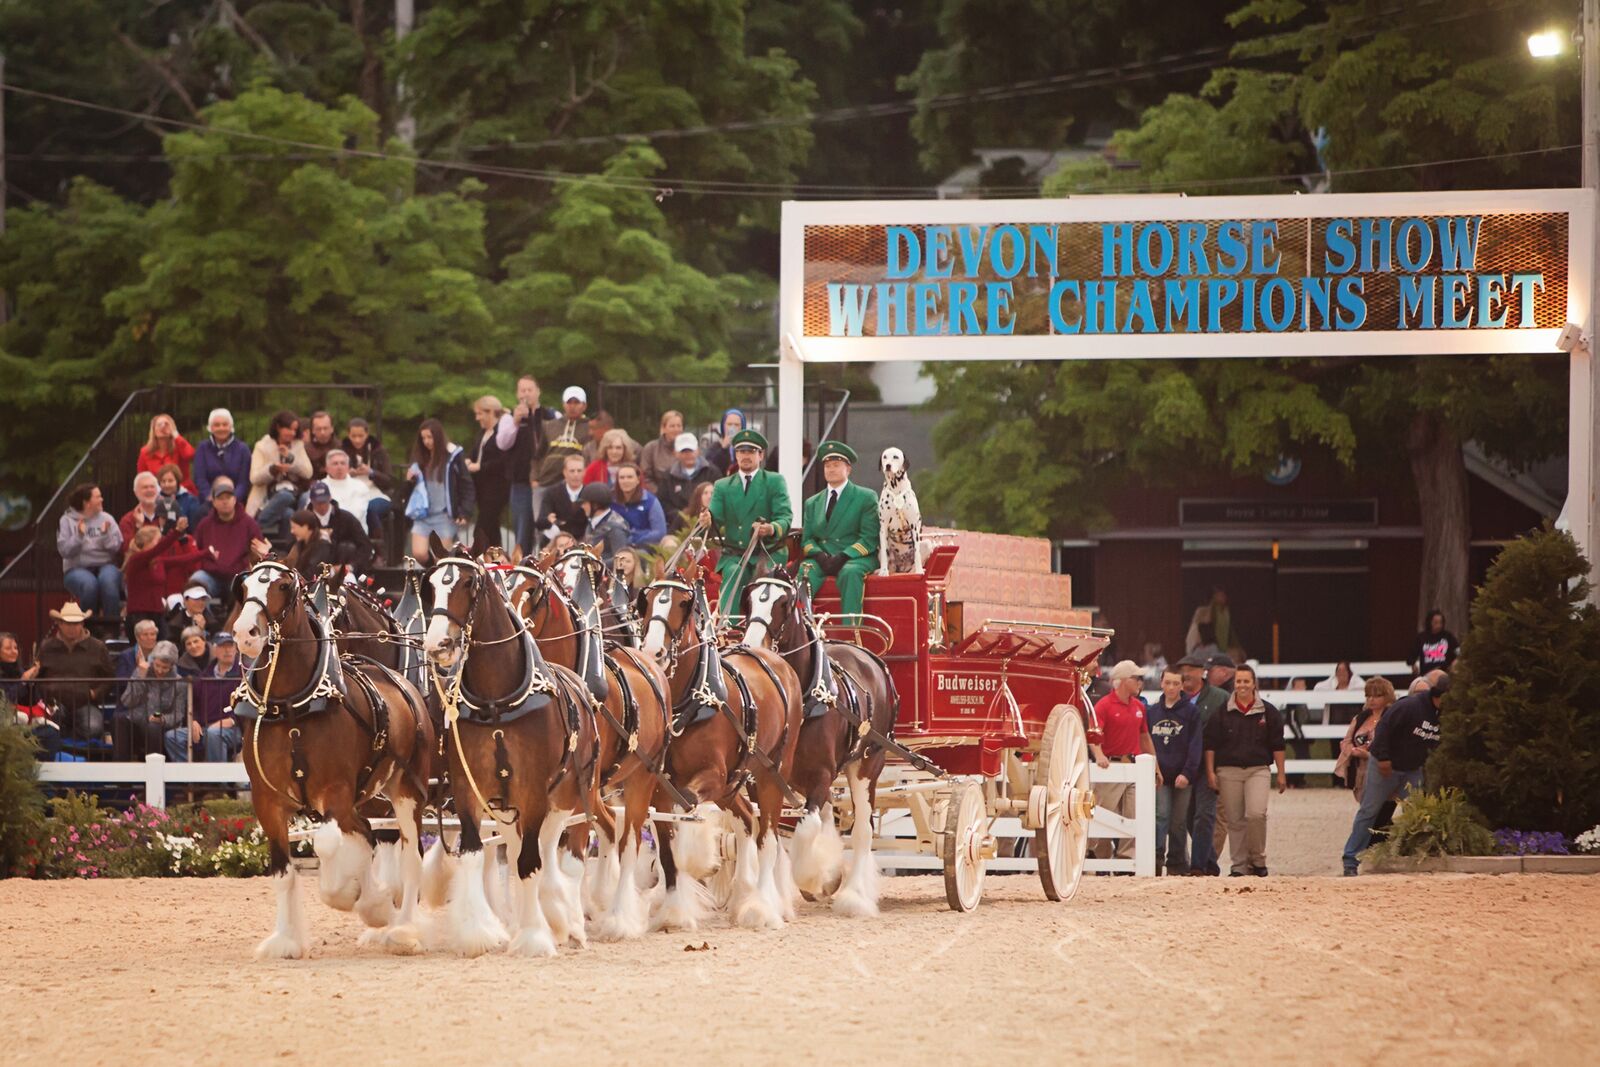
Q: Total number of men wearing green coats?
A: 2